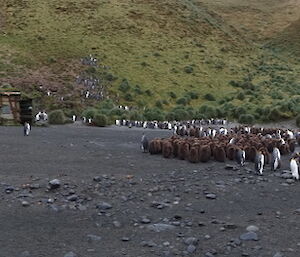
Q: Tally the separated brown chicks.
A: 0